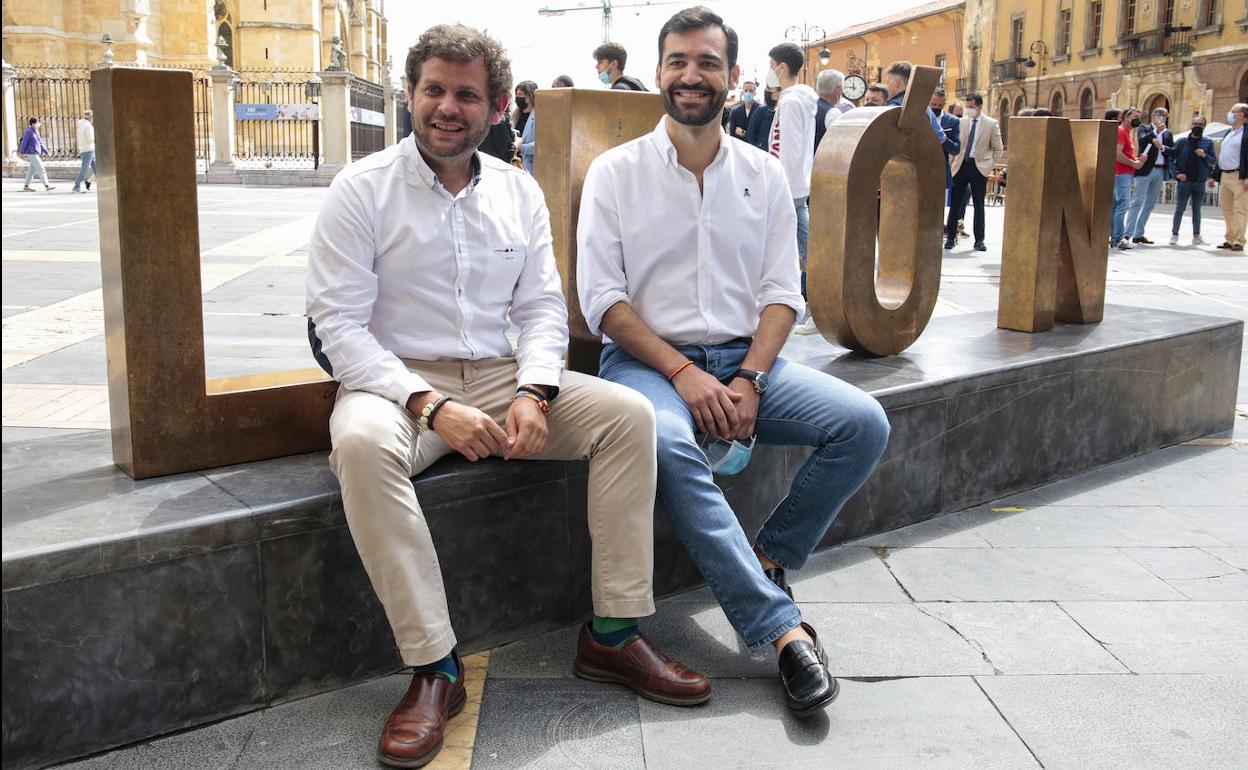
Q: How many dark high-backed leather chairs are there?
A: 0